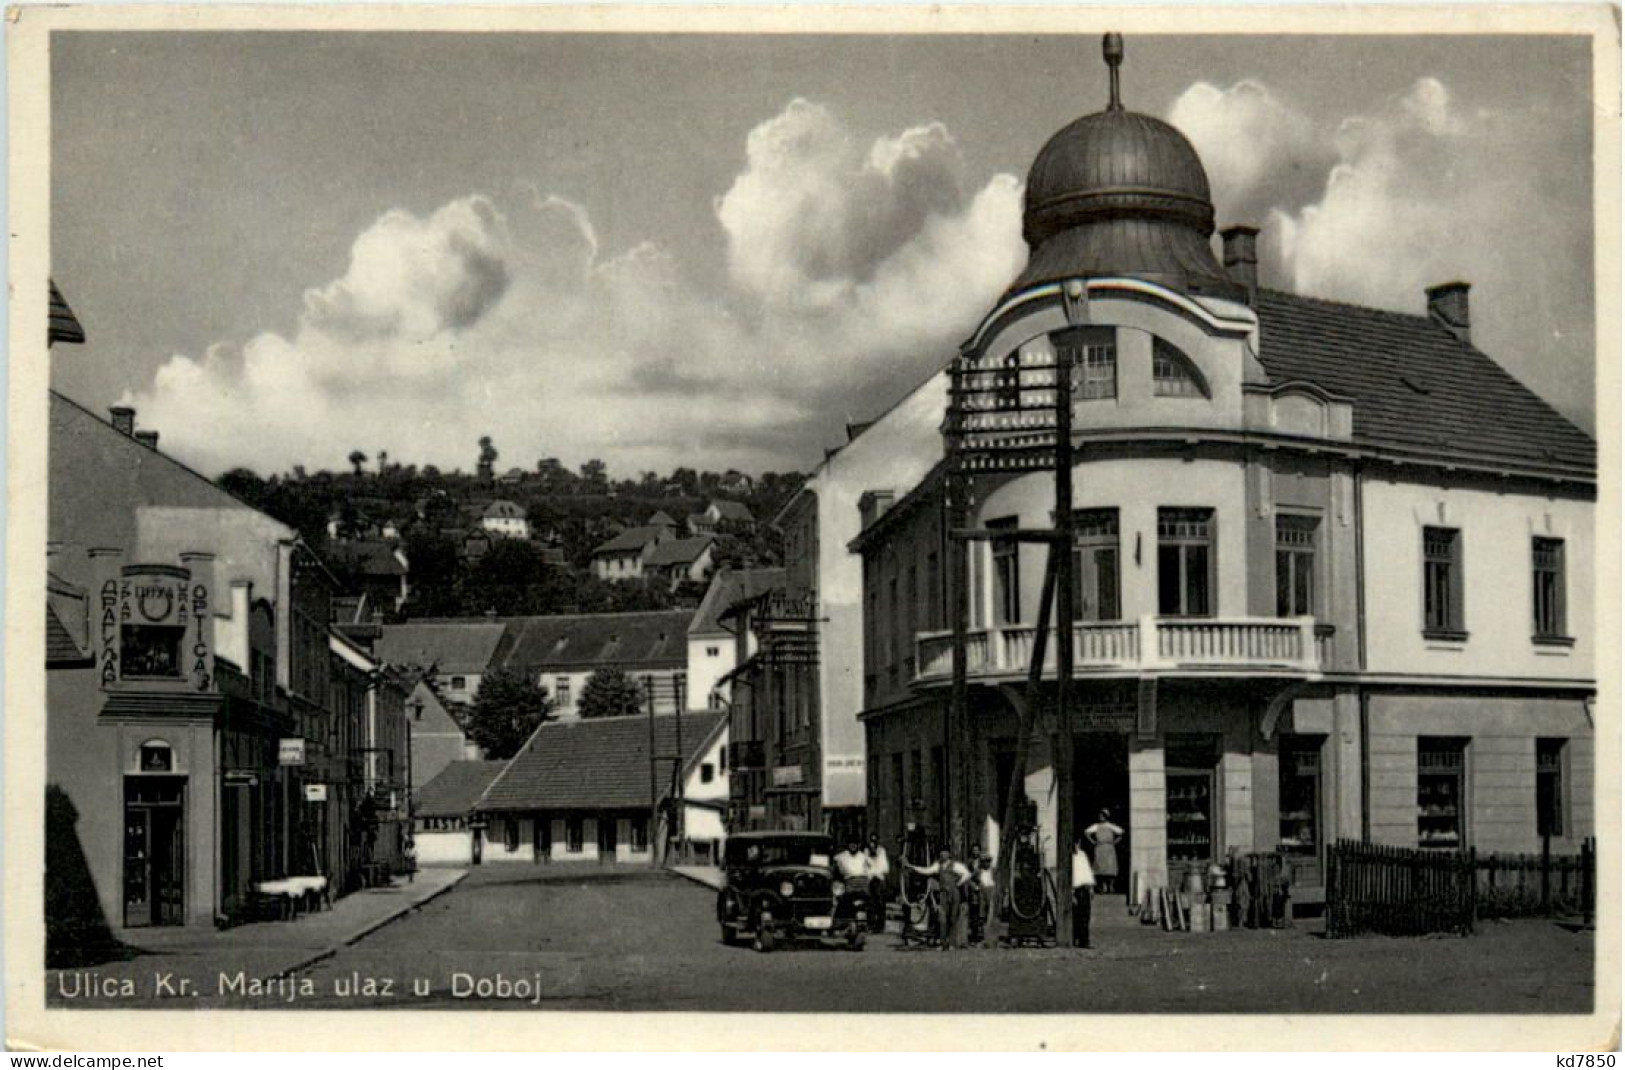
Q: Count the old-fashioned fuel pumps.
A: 2